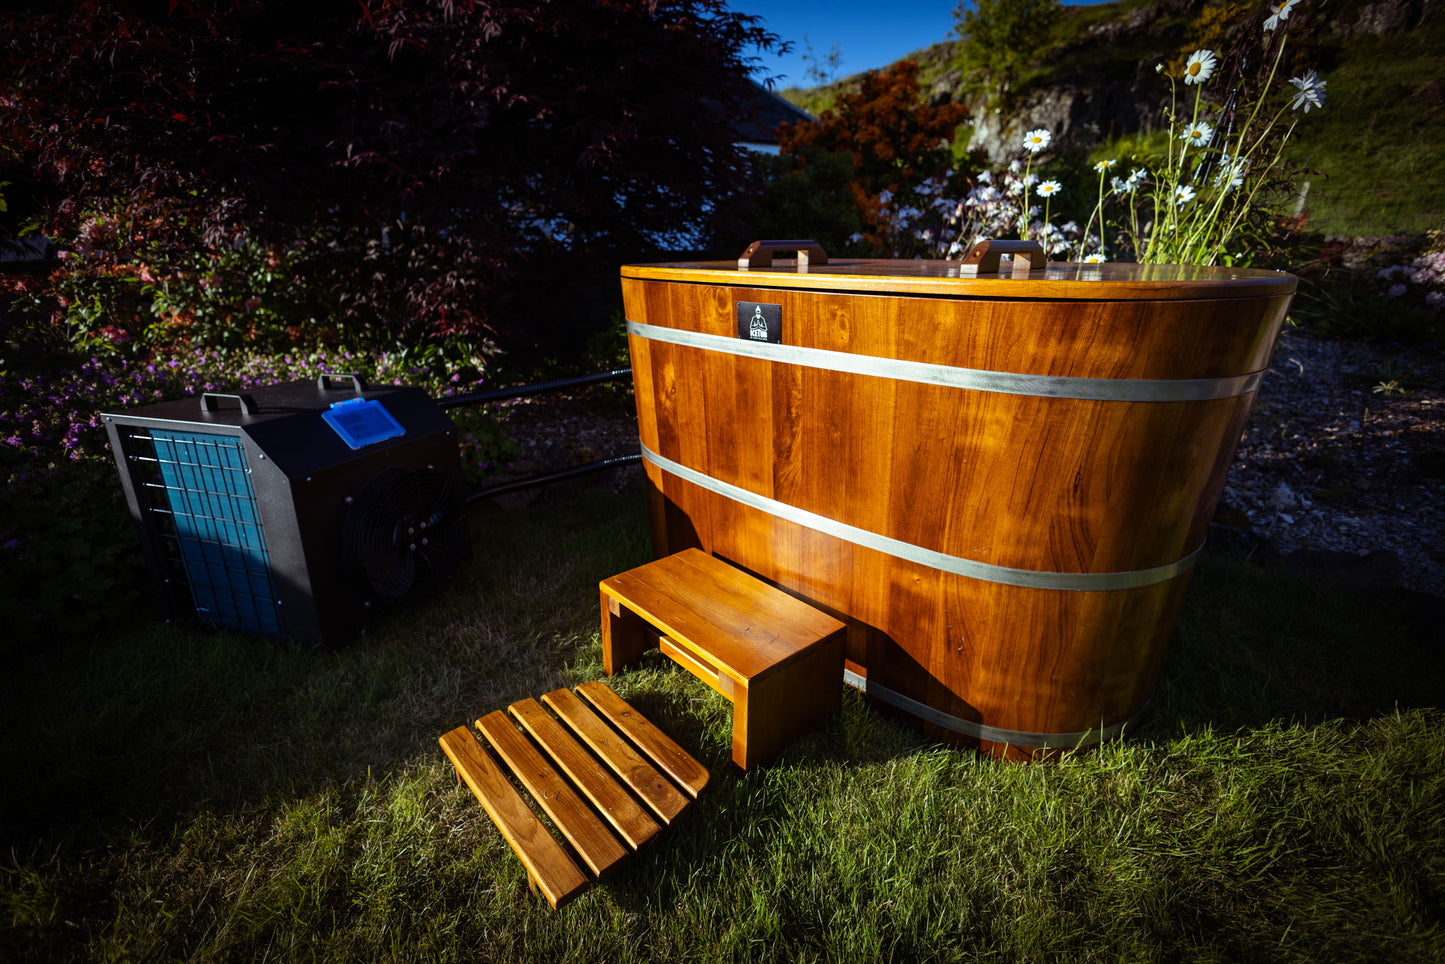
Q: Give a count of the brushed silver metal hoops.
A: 3